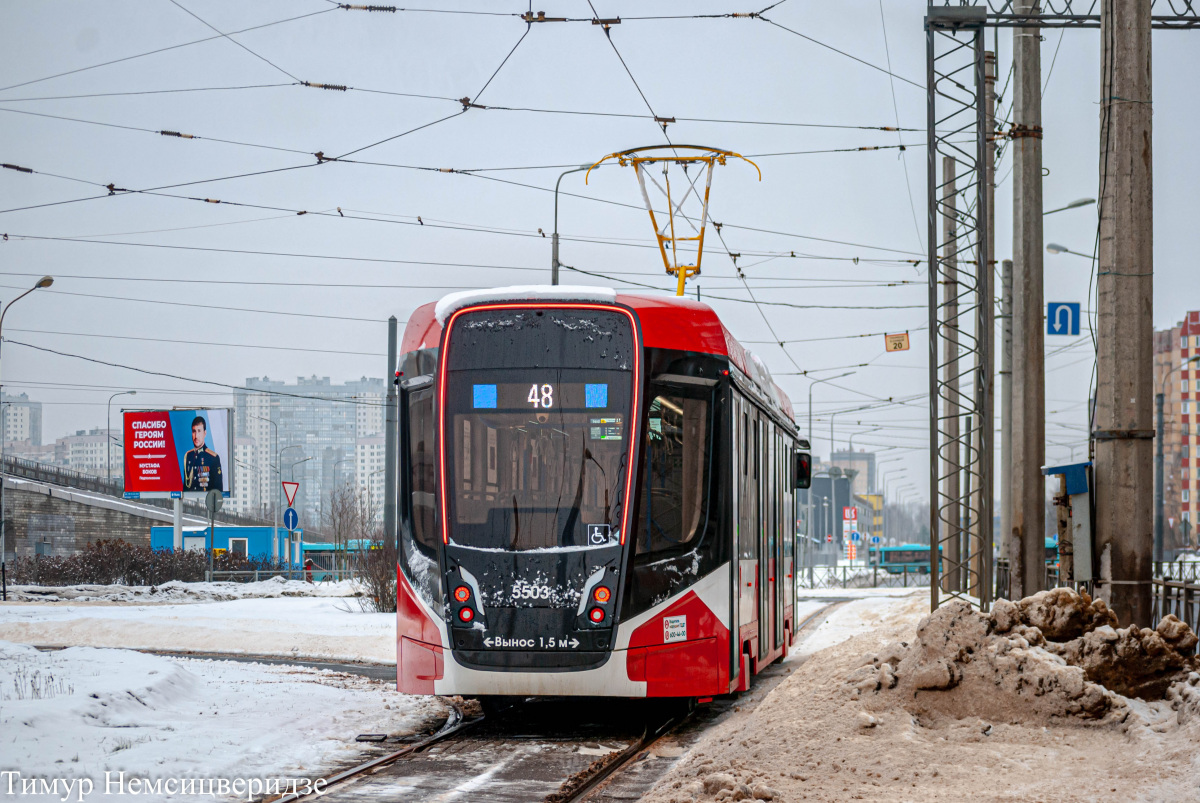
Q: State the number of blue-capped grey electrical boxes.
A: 1